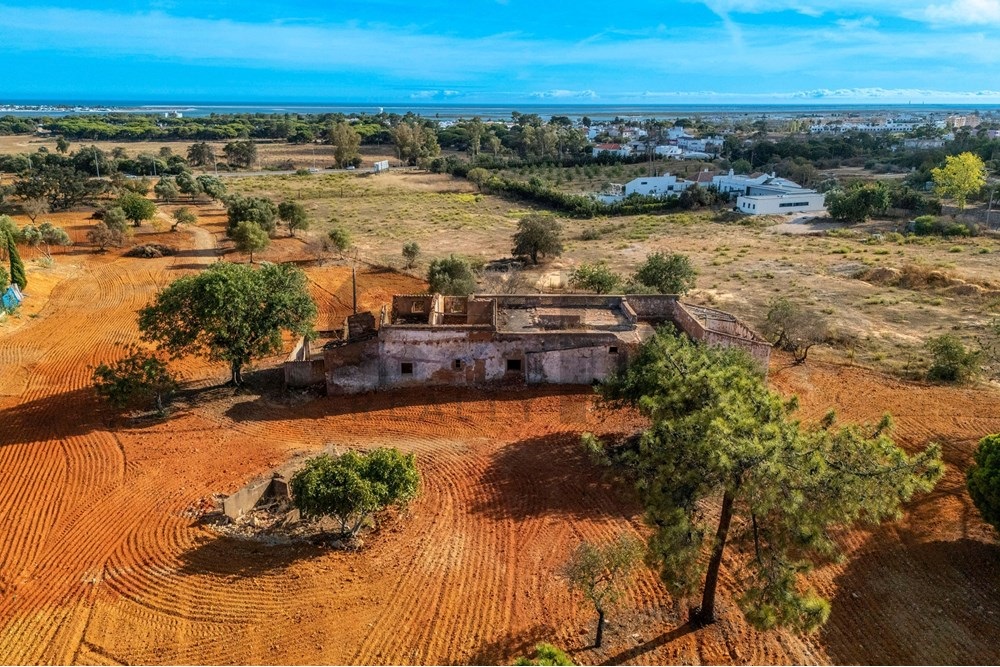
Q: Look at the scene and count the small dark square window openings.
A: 4